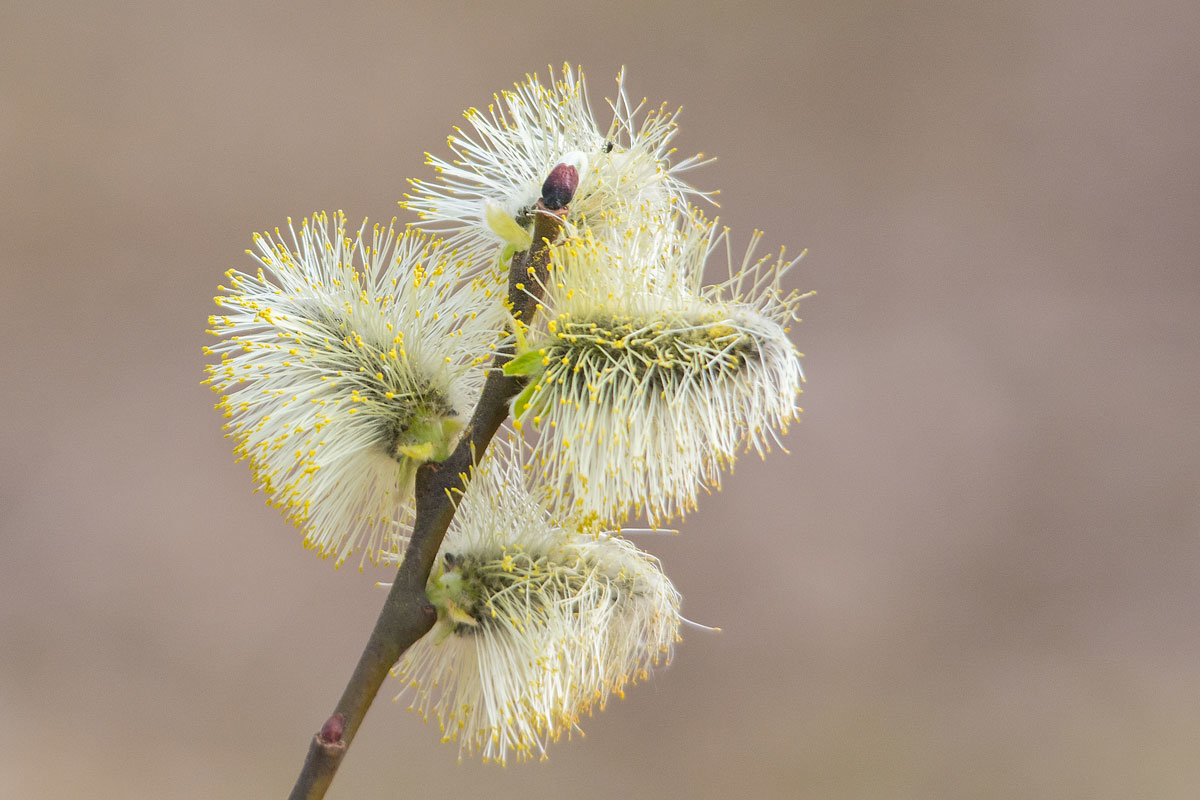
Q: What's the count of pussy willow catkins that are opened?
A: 4